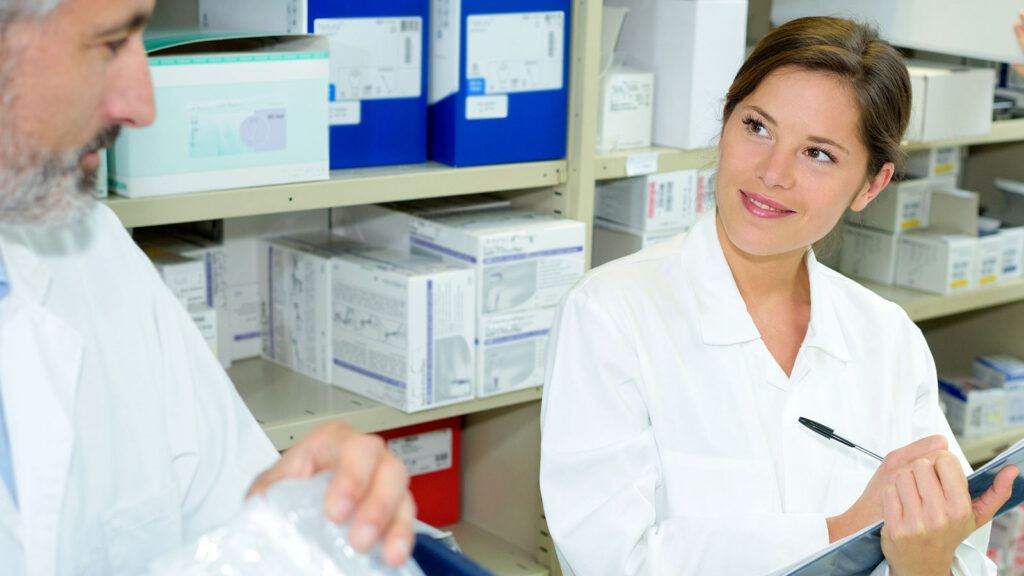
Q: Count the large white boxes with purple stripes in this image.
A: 4